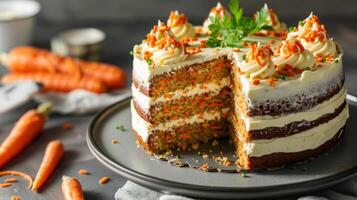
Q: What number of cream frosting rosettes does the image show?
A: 7